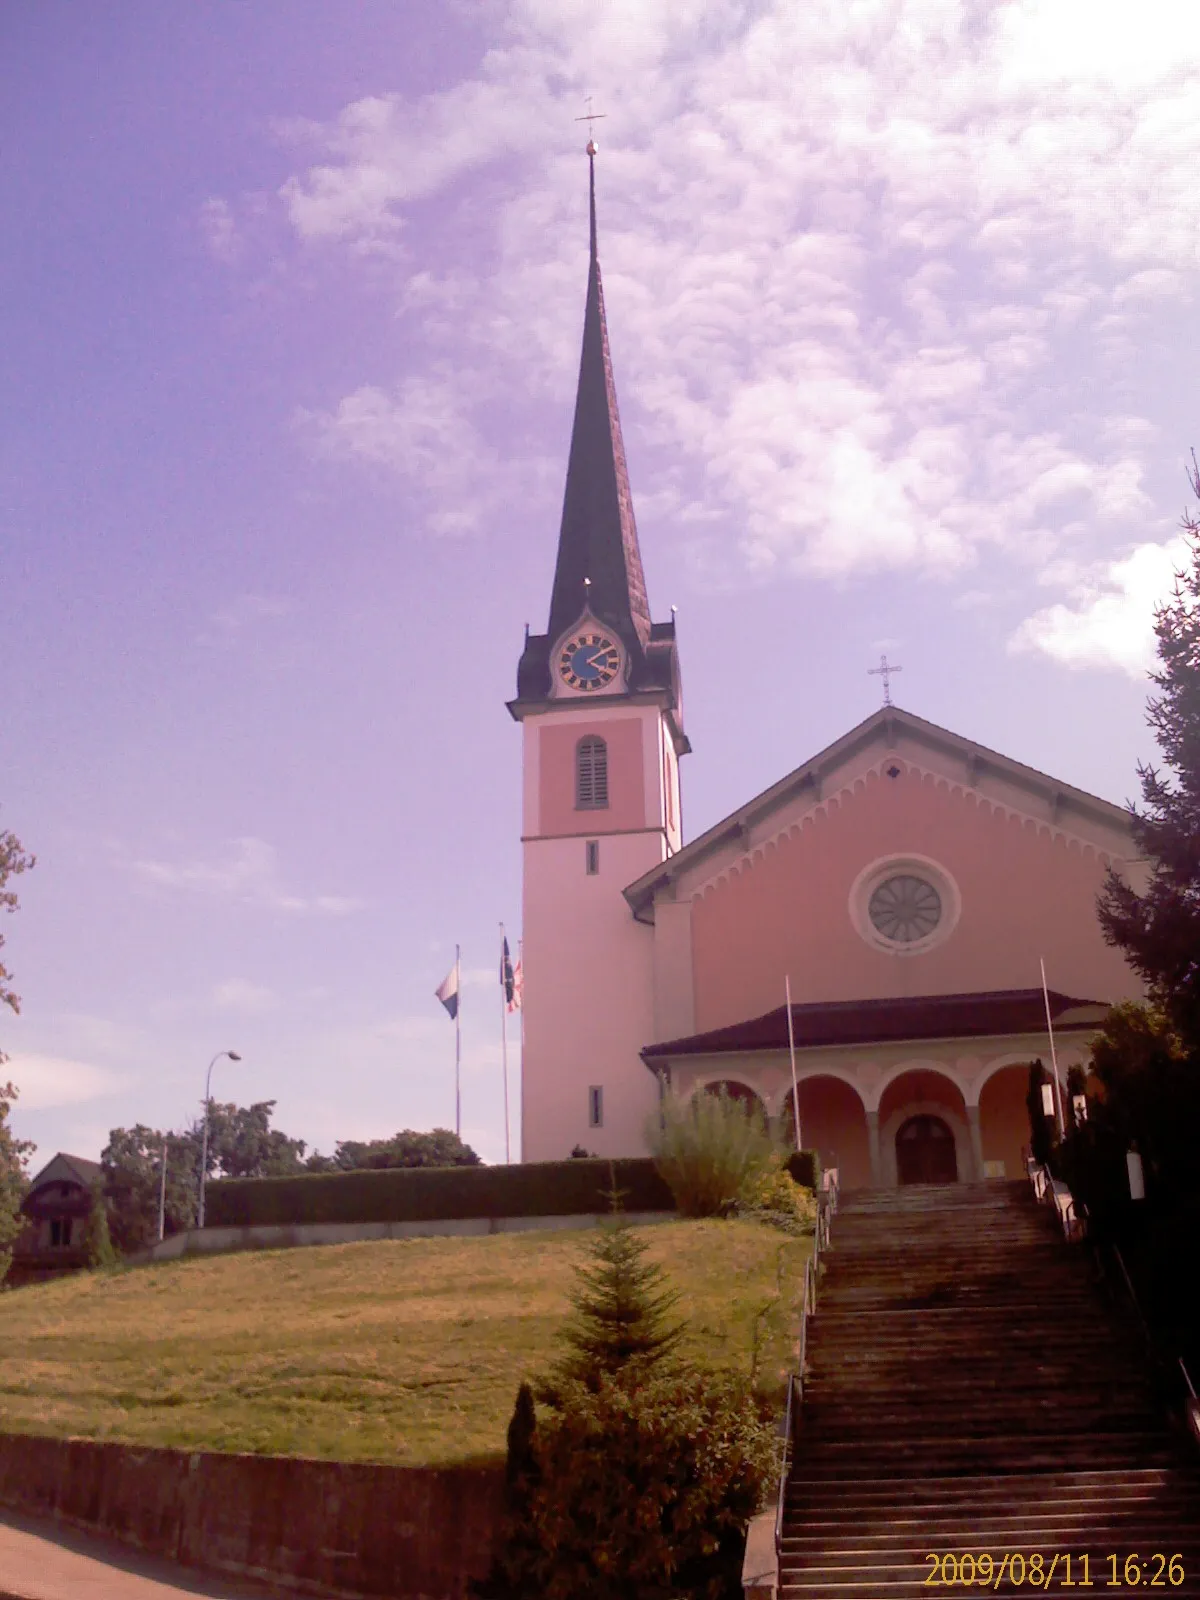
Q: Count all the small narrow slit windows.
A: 2